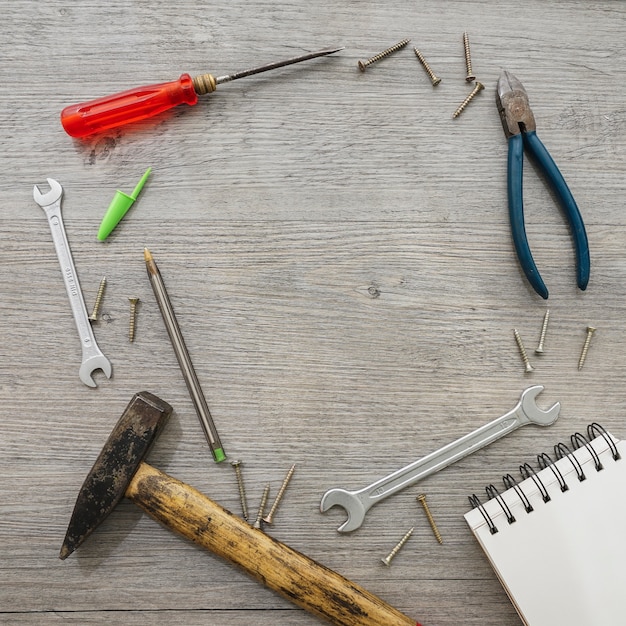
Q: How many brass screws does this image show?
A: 14